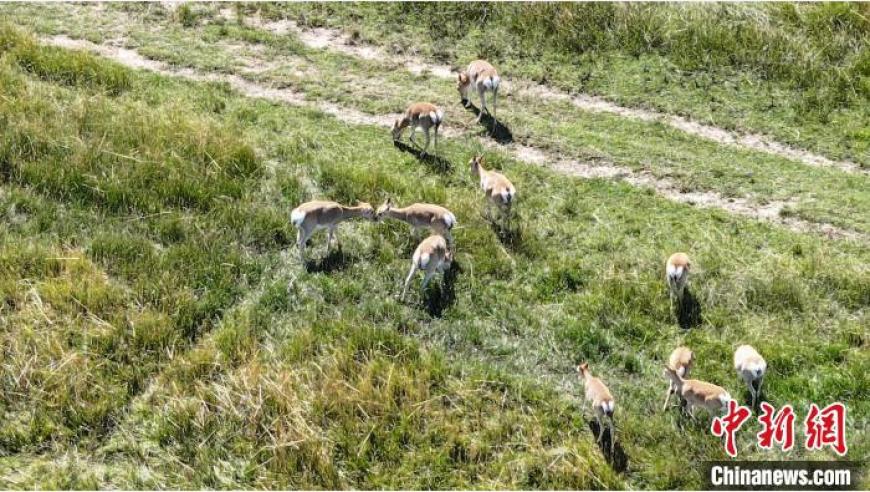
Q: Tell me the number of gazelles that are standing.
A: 11